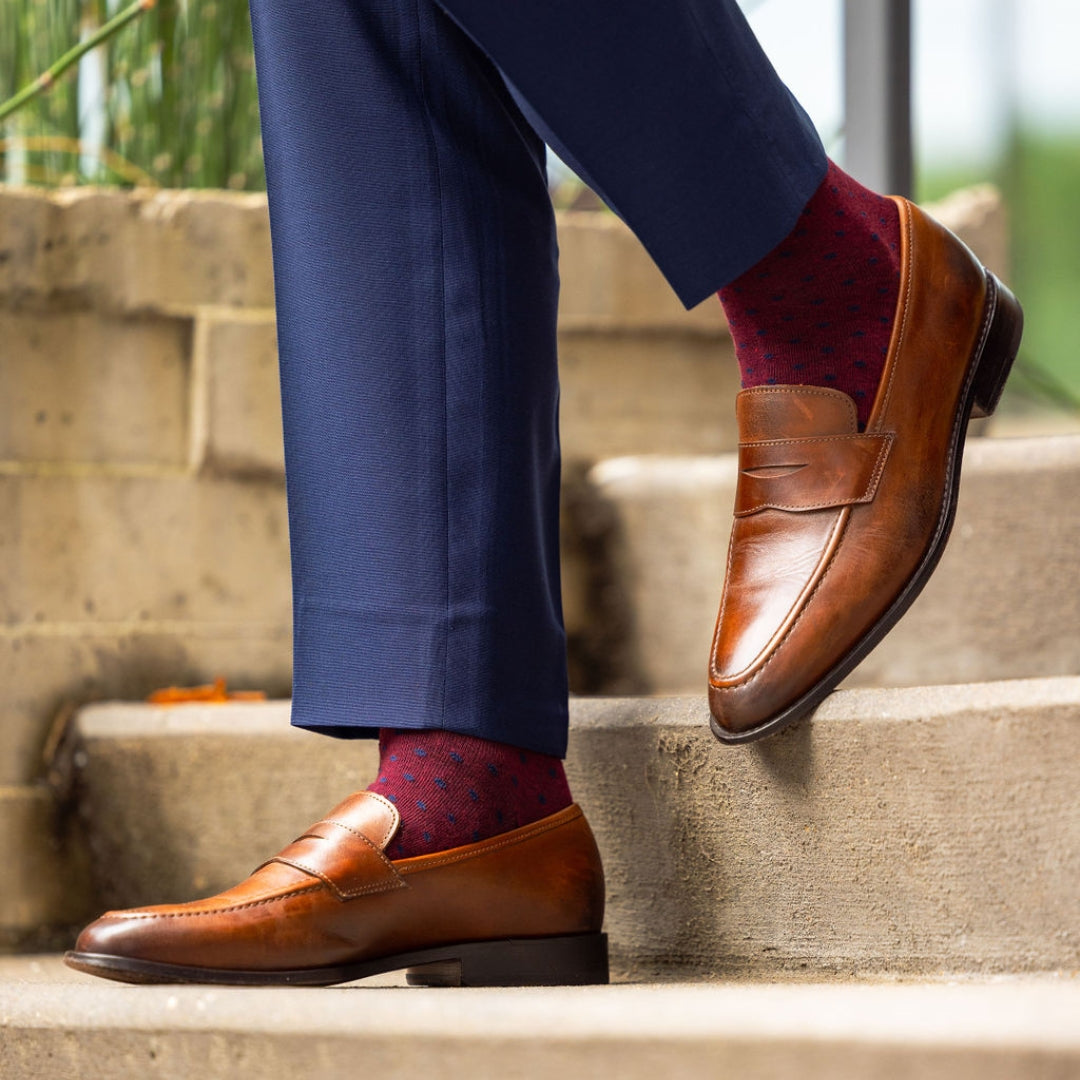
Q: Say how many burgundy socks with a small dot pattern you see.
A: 2